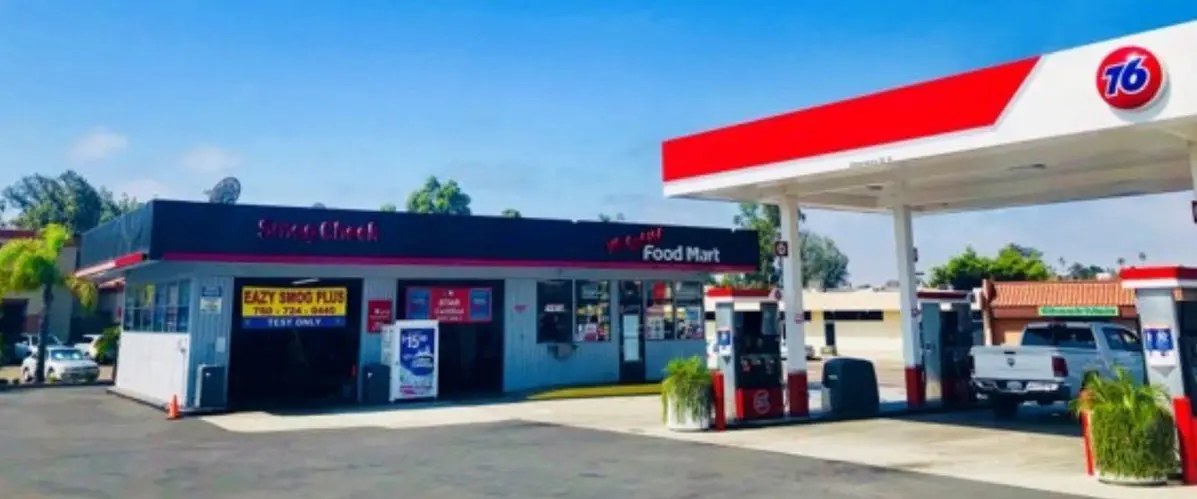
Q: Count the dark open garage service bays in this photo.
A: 2